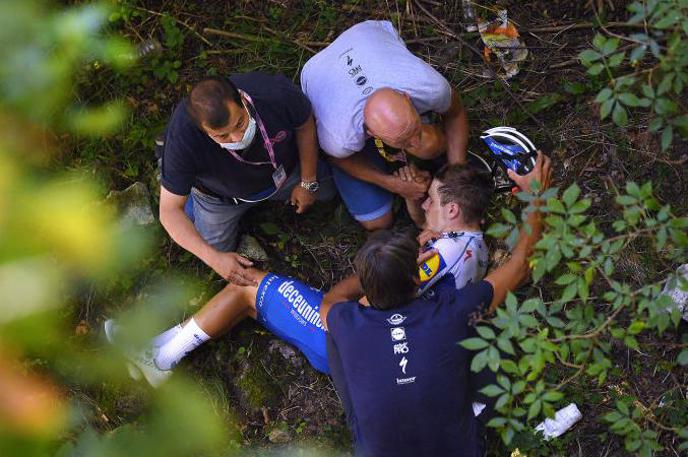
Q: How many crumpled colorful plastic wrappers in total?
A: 1